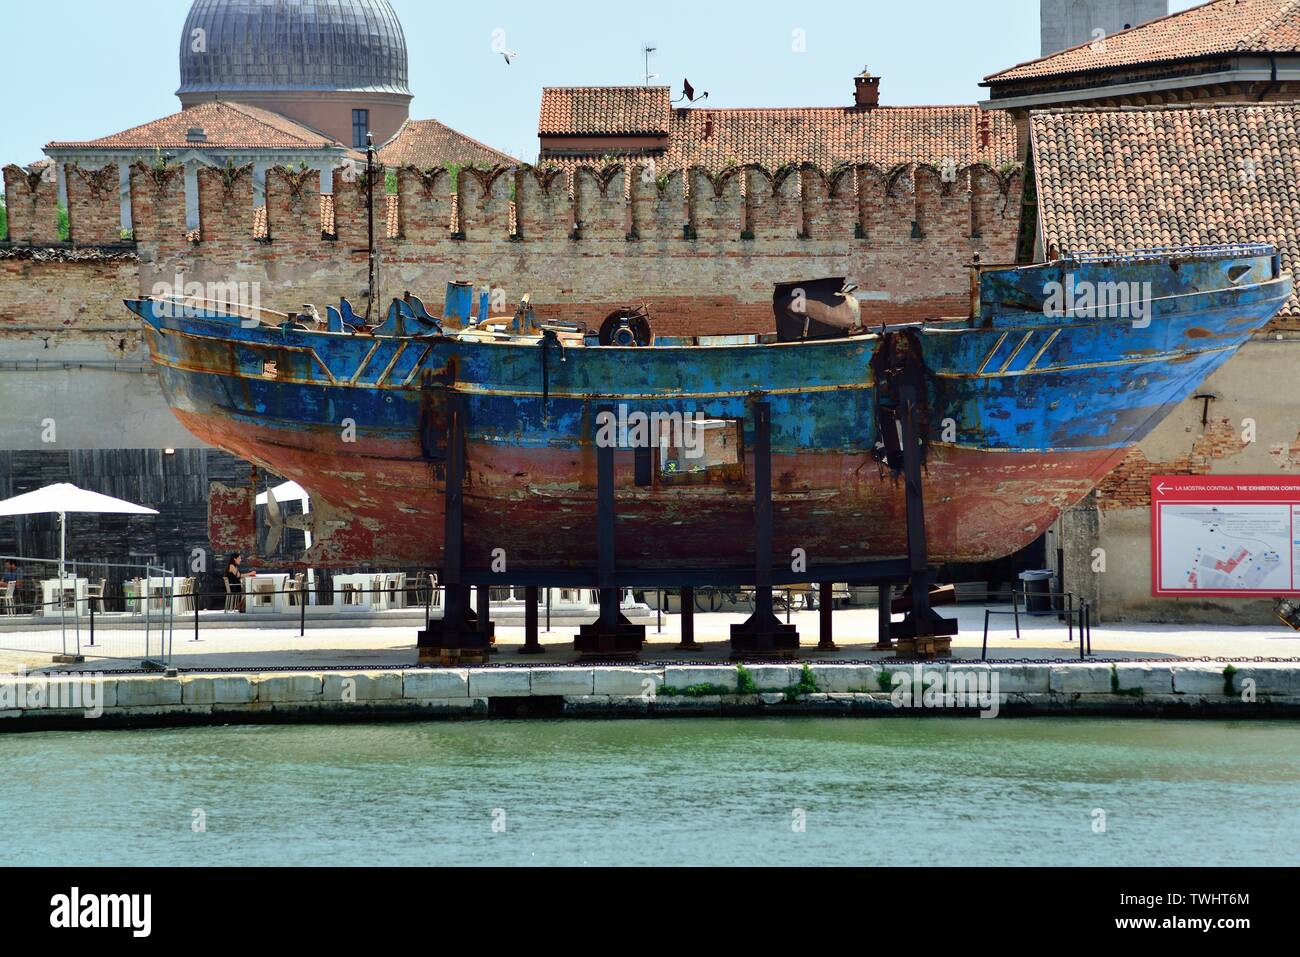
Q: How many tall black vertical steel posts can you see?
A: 4